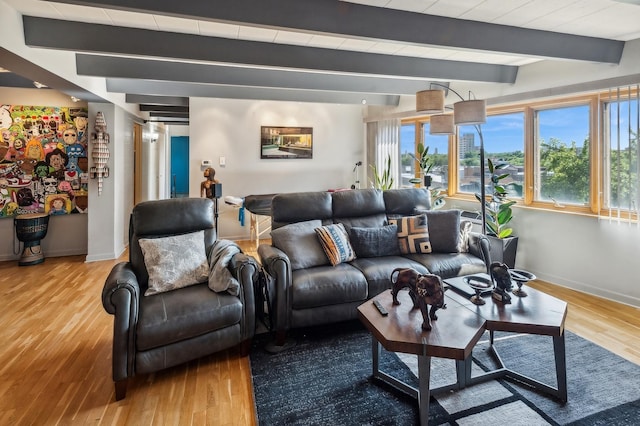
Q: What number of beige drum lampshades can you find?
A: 3